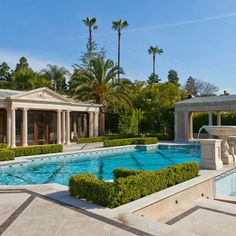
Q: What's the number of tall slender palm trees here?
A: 3